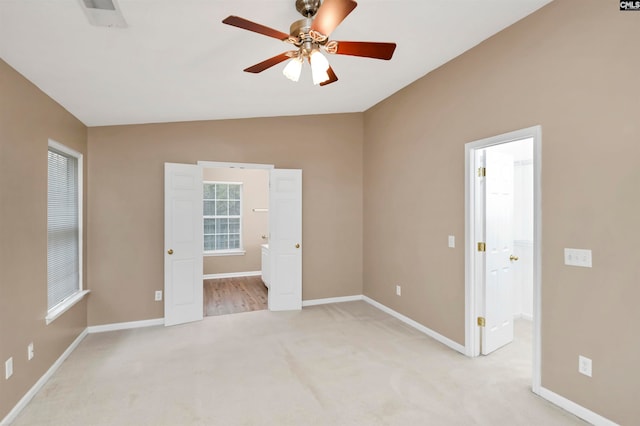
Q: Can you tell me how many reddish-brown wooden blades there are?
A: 5